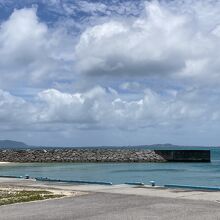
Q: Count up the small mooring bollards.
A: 2